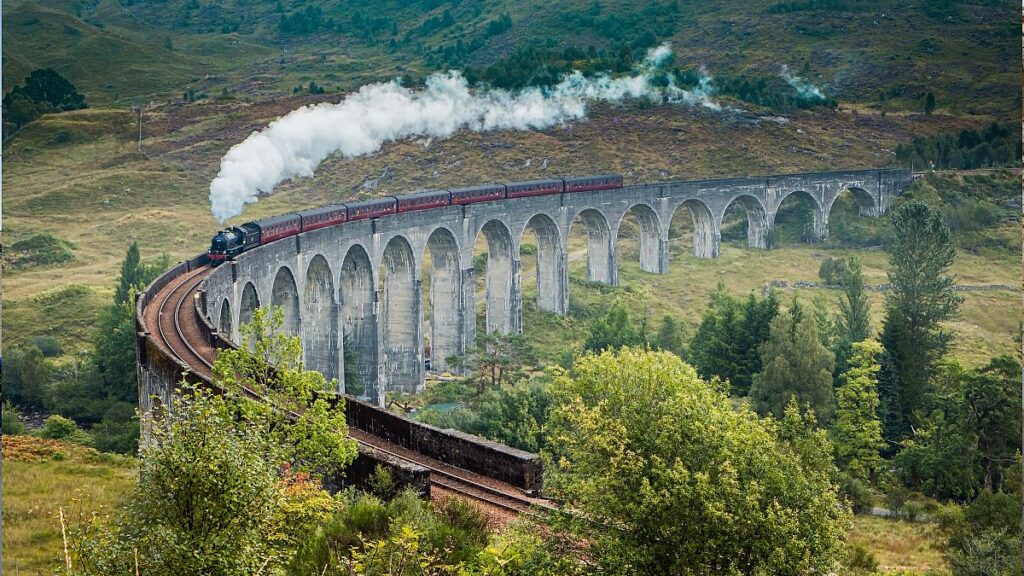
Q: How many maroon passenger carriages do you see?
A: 7